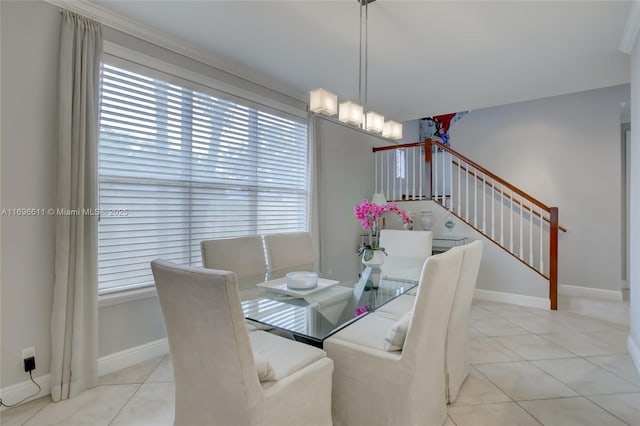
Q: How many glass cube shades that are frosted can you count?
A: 4